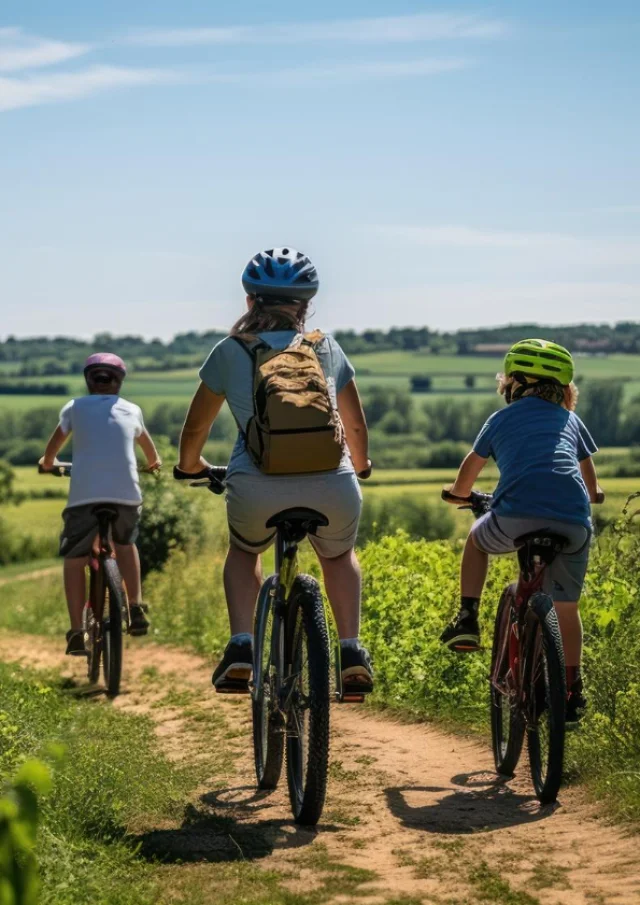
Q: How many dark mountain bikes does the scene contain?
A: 3